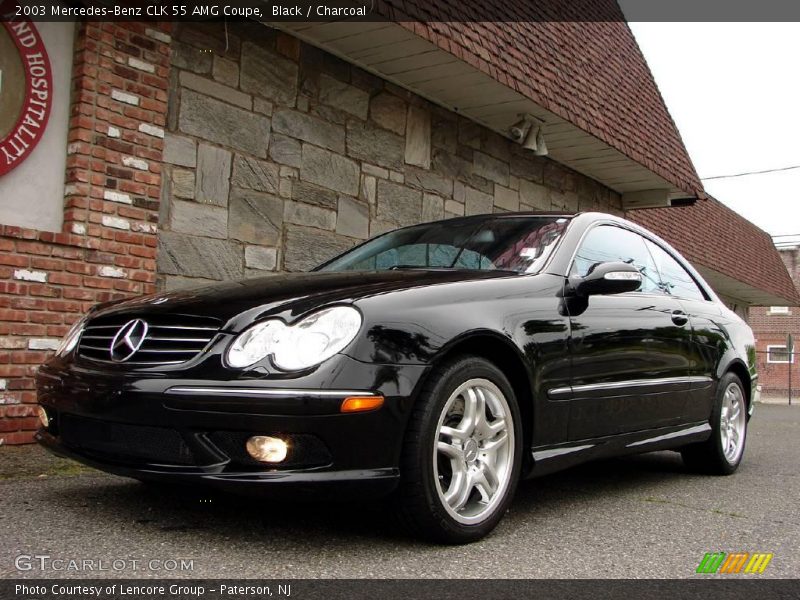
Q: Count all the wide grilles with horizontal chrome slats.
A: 1